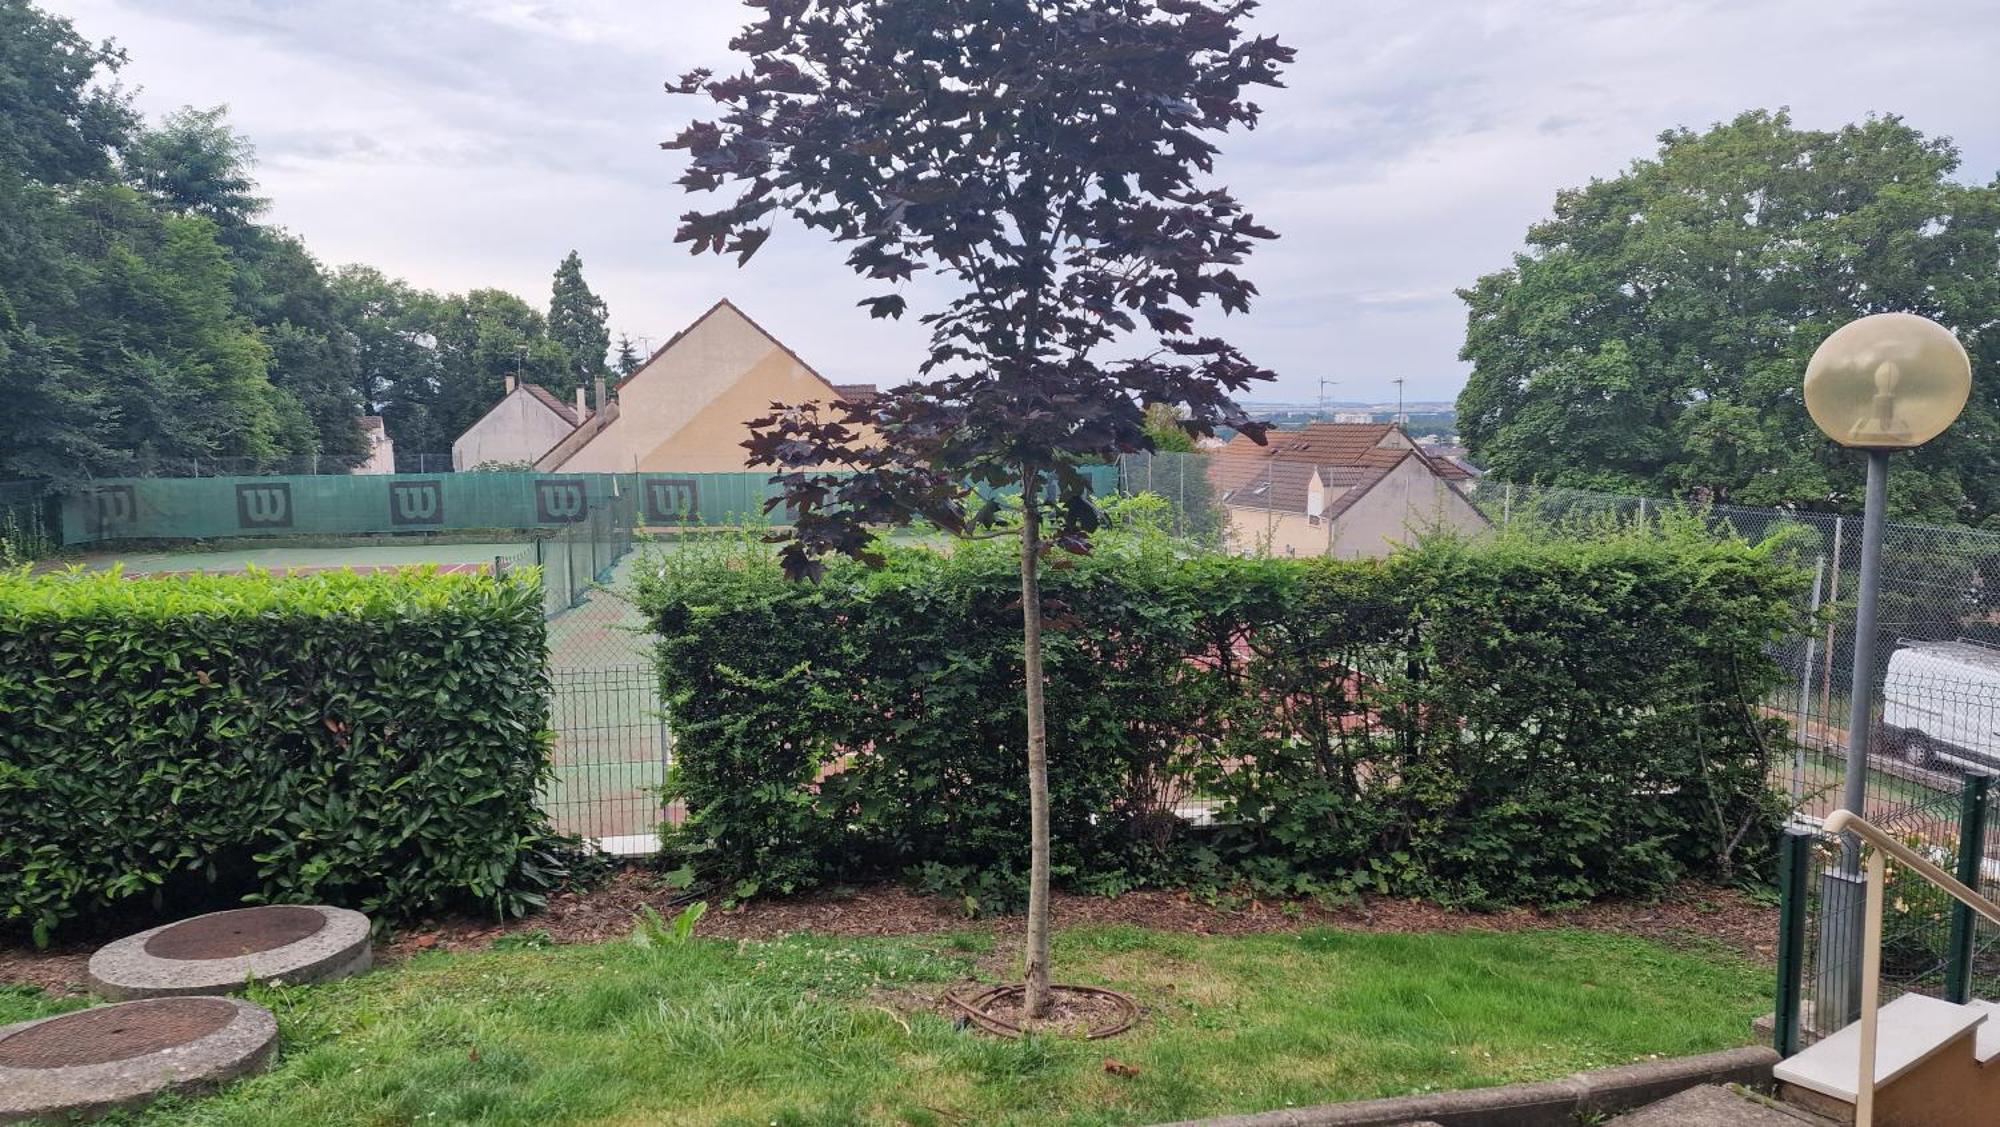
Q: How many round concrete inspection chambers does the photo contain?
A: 2